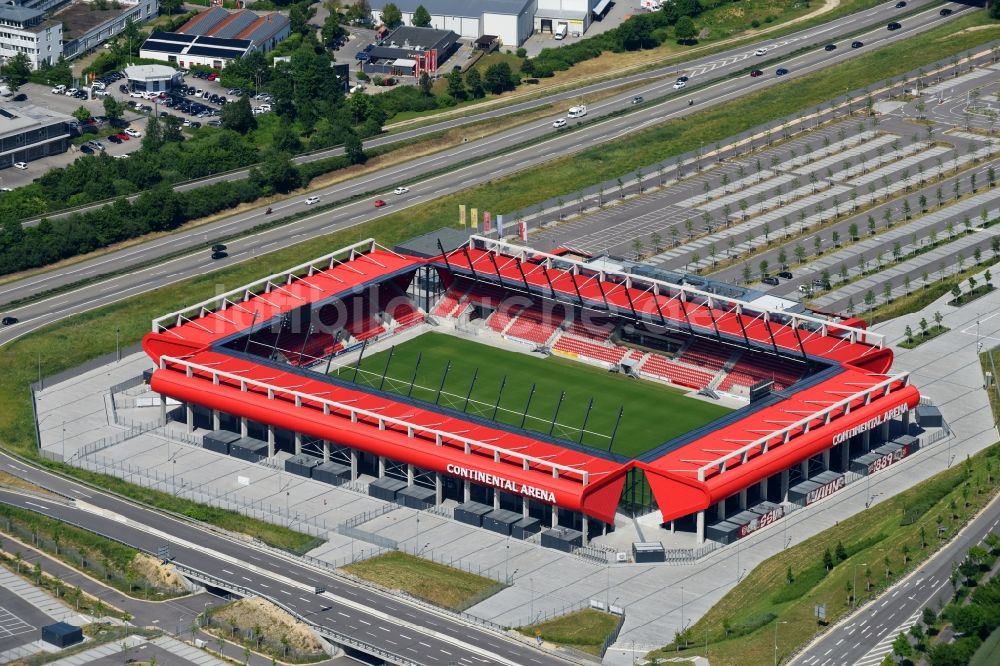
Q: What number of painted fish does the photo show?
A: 0